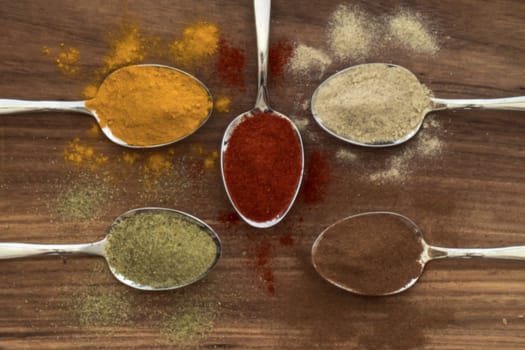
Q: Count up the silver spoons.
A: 5